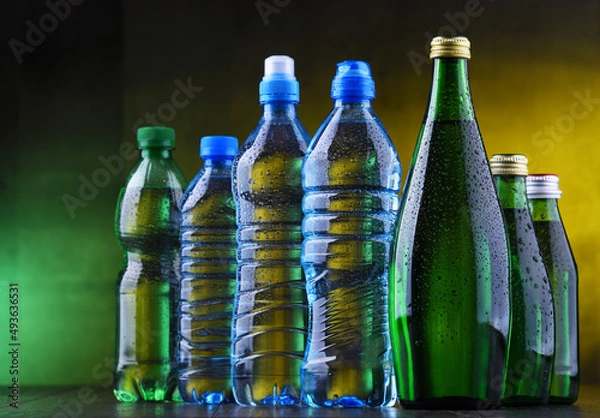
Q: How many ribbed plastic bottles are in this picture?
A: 3